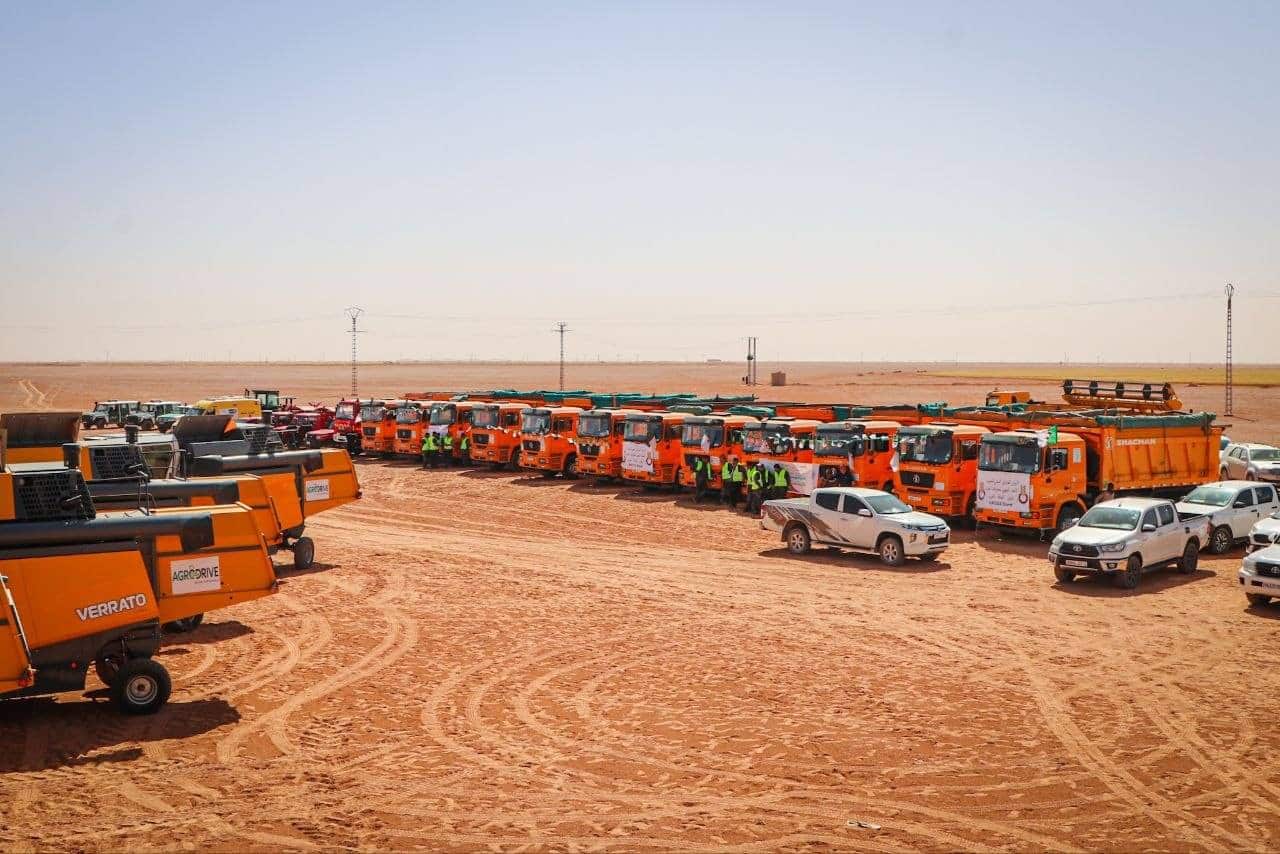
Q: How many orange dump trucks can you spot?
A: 12